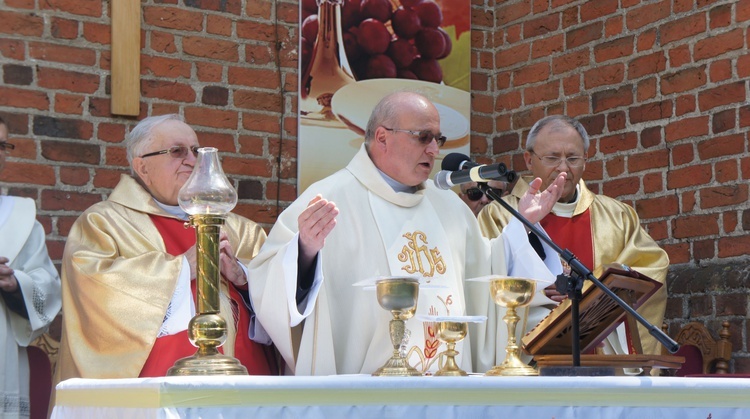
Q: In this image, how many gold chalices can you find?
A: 3